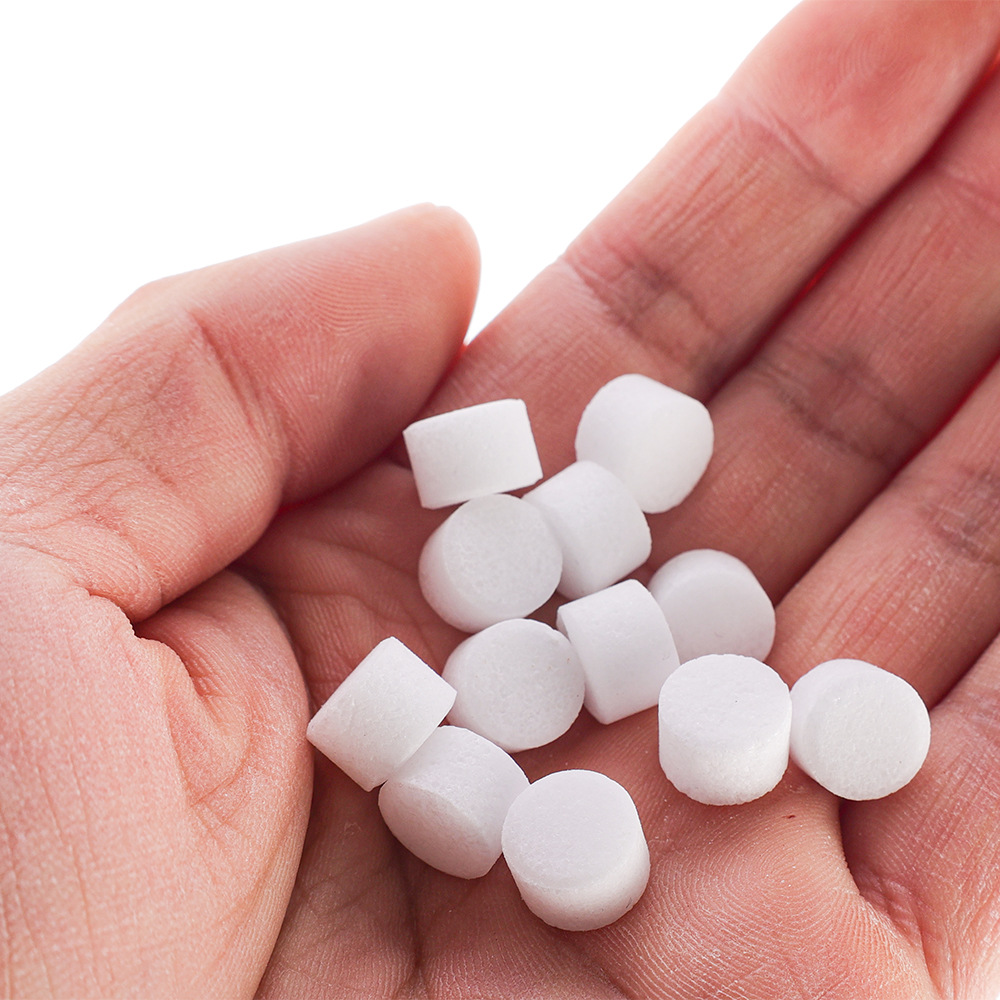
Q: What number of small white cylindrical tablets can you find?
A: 12